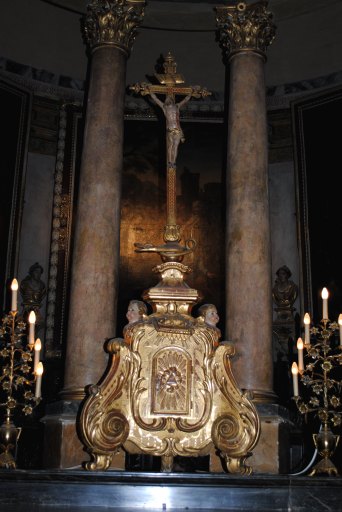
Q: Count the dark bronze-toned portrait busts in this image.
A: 2